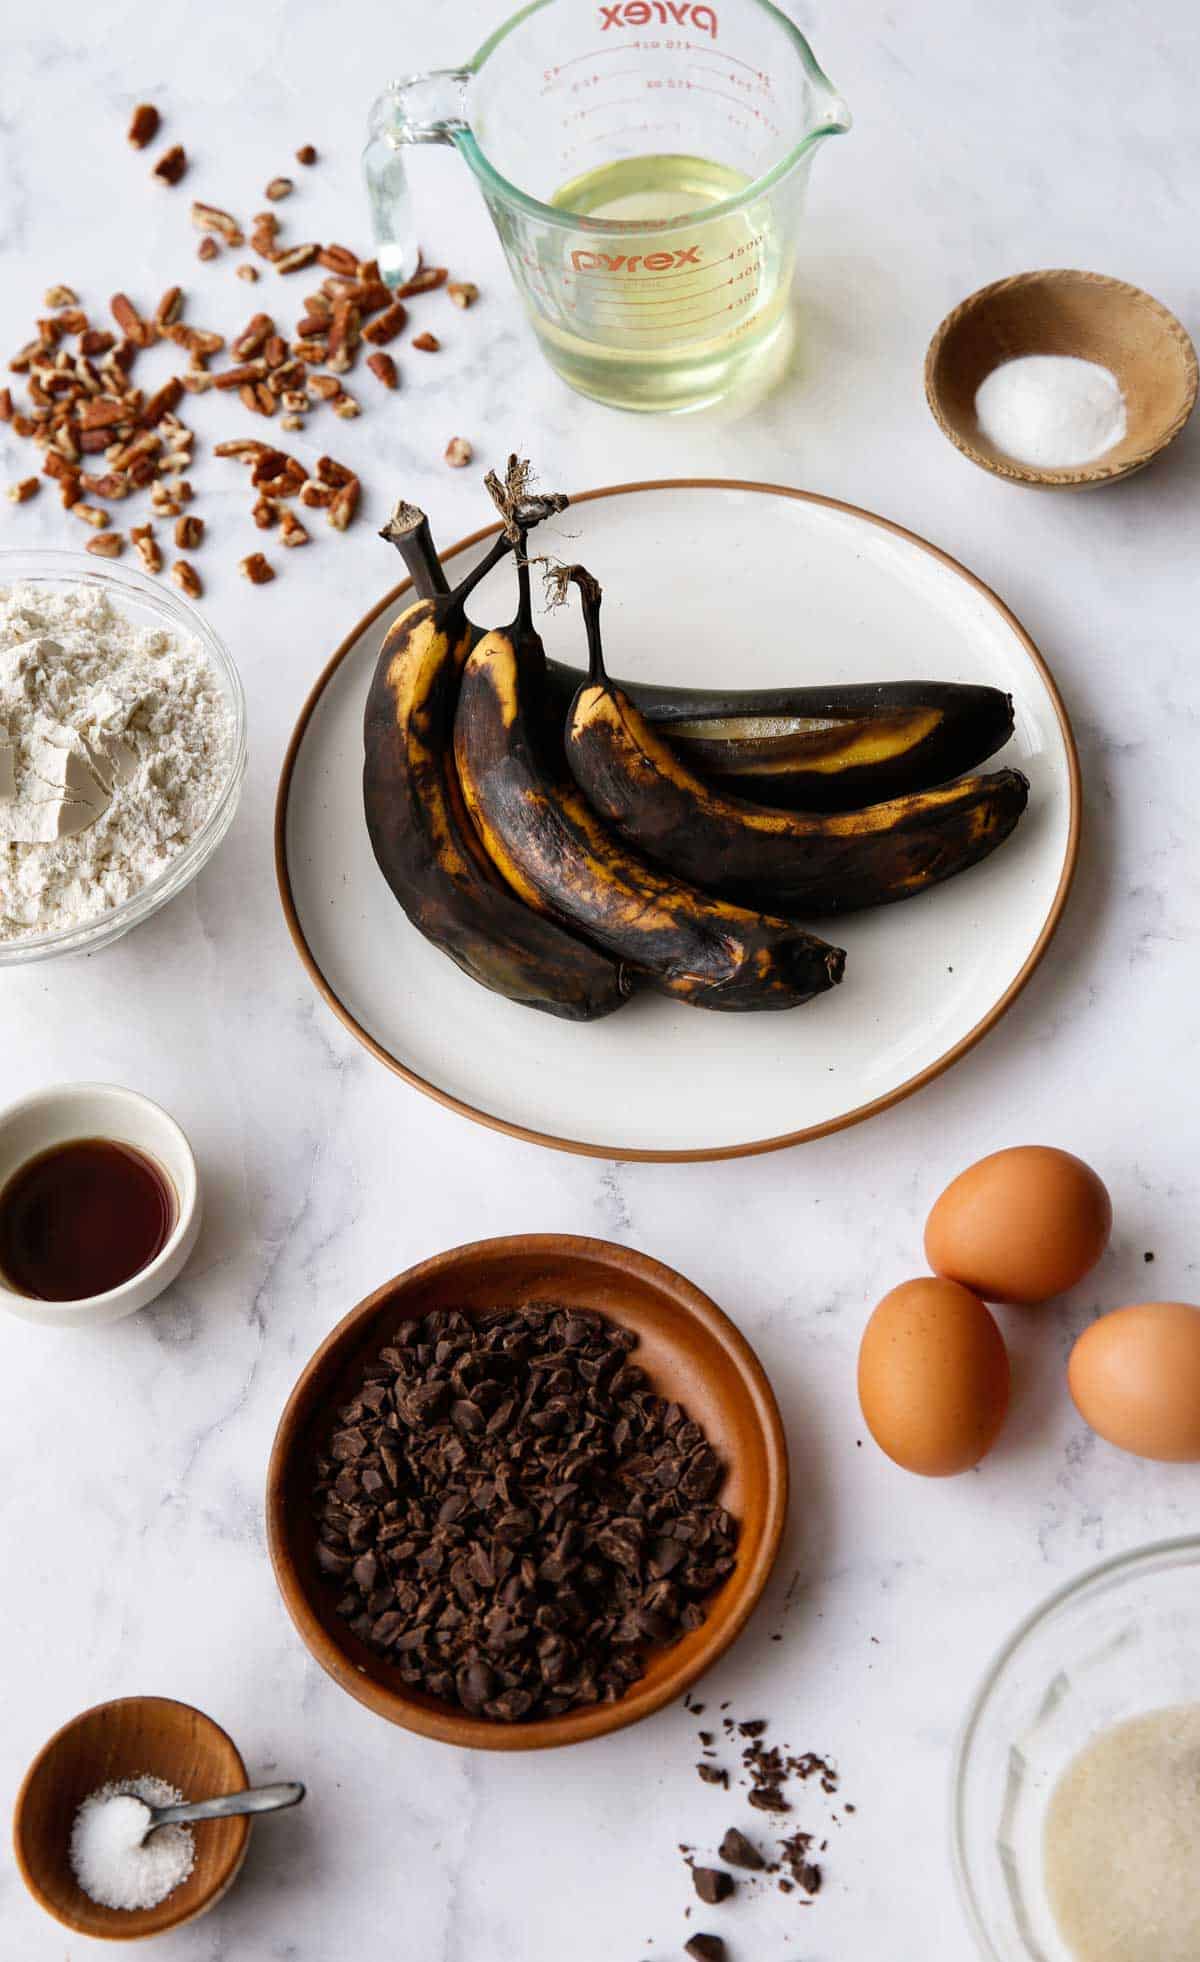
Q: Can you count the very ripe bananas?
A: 4